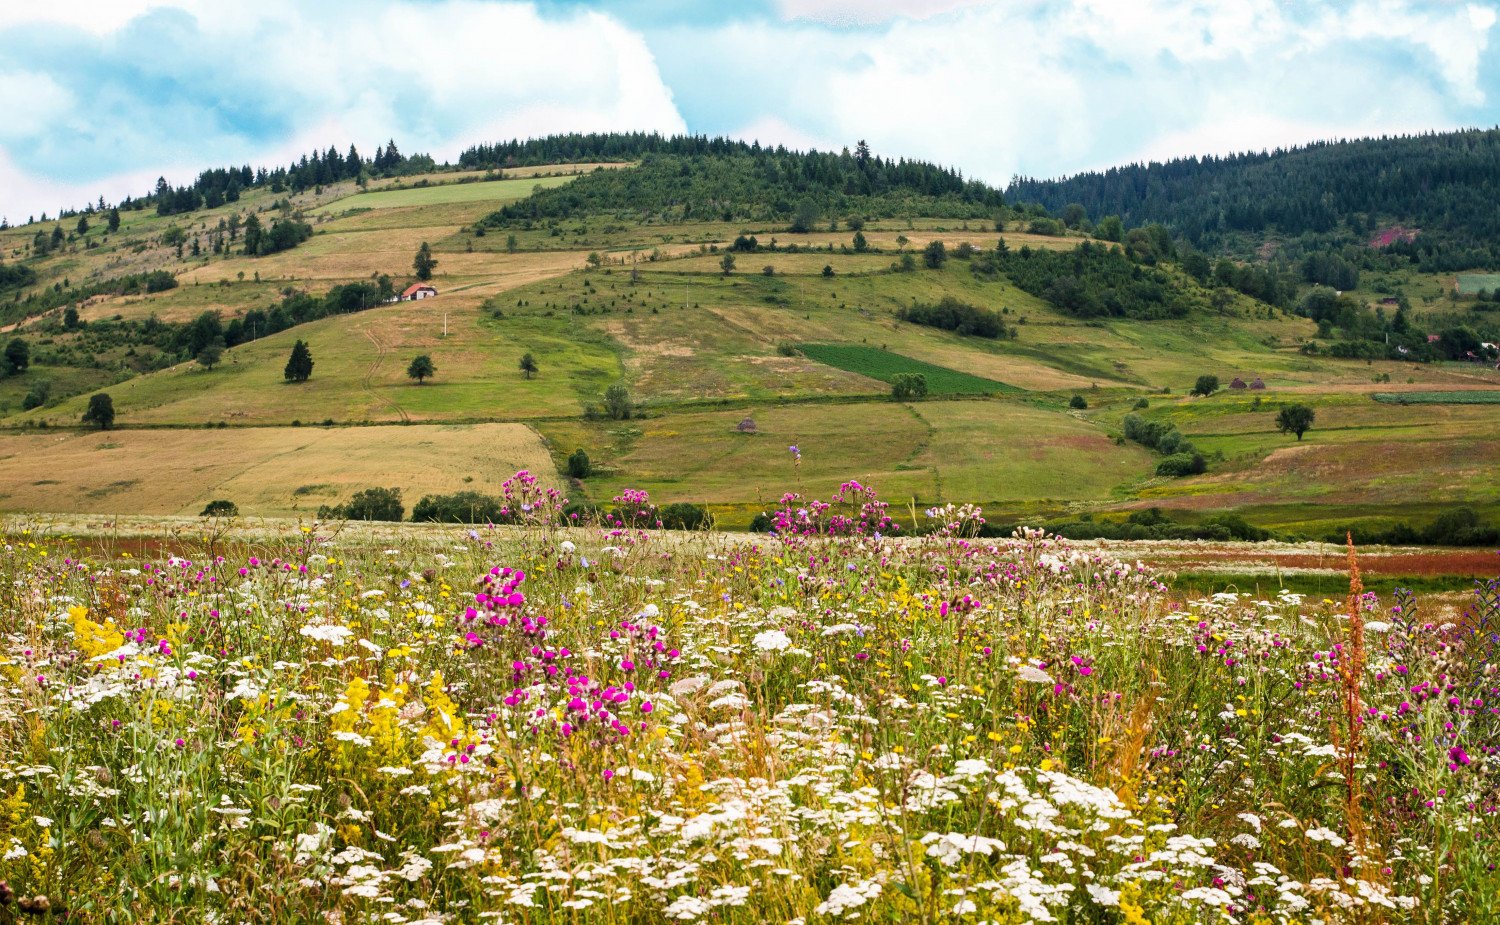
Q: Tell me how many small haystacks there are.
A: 3